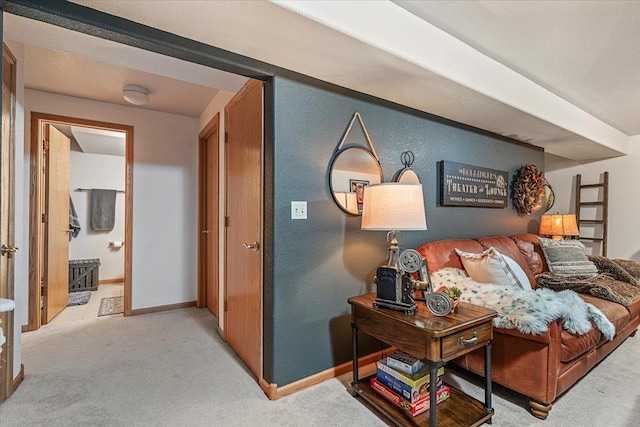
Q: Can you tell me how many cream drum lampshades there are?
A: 1